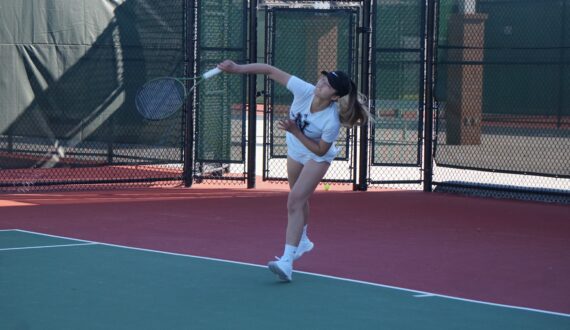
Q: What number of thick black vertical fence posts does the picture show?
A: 4